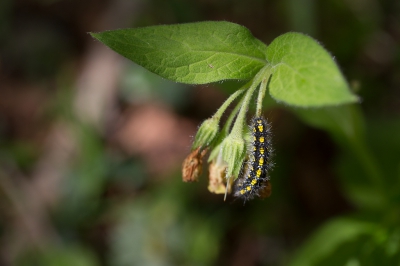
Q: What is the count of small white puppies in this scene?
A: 0